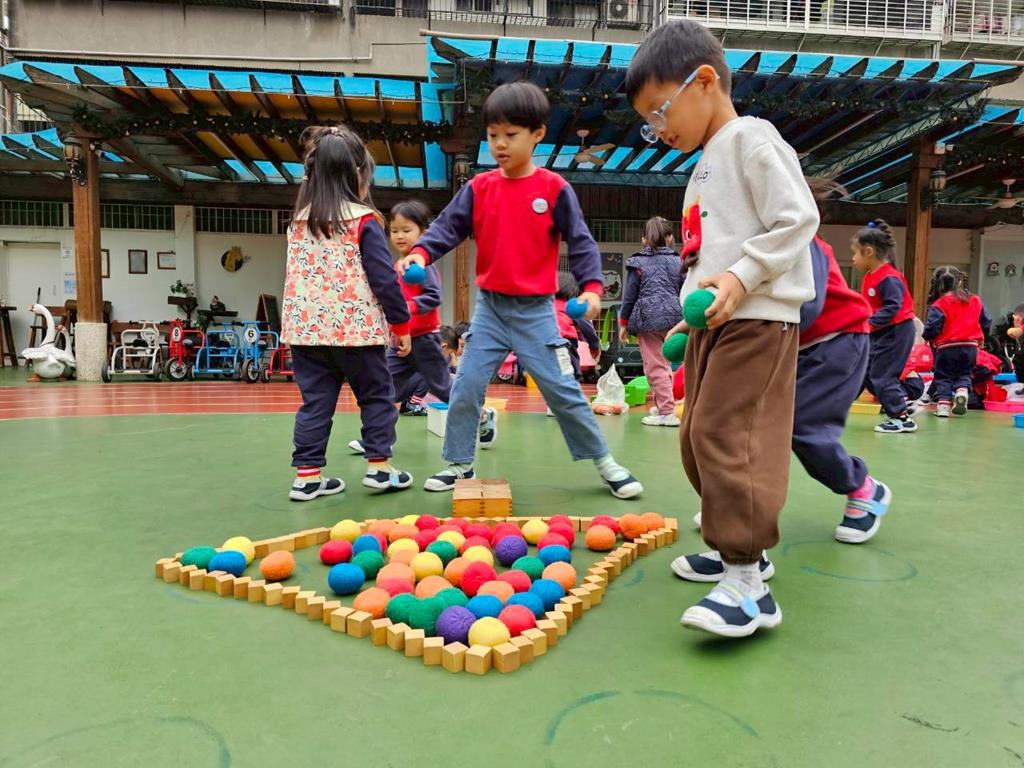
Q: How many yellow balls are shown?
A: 9